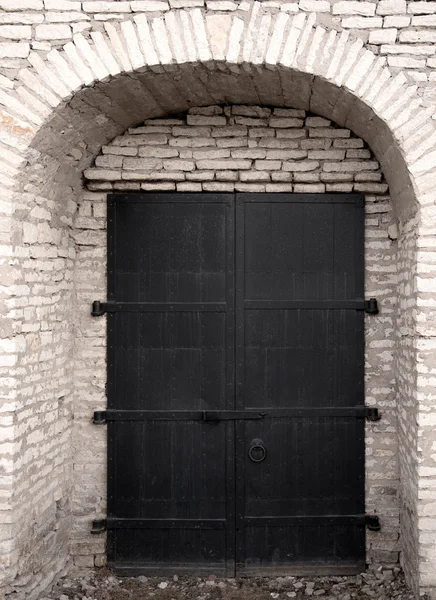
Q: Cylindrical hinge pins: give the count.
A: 6